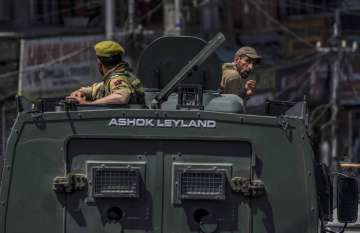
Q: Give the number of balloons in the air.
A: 0